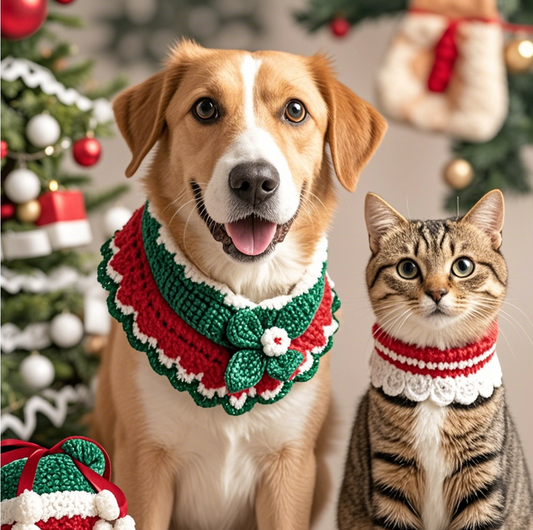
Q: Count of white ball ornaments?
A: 5